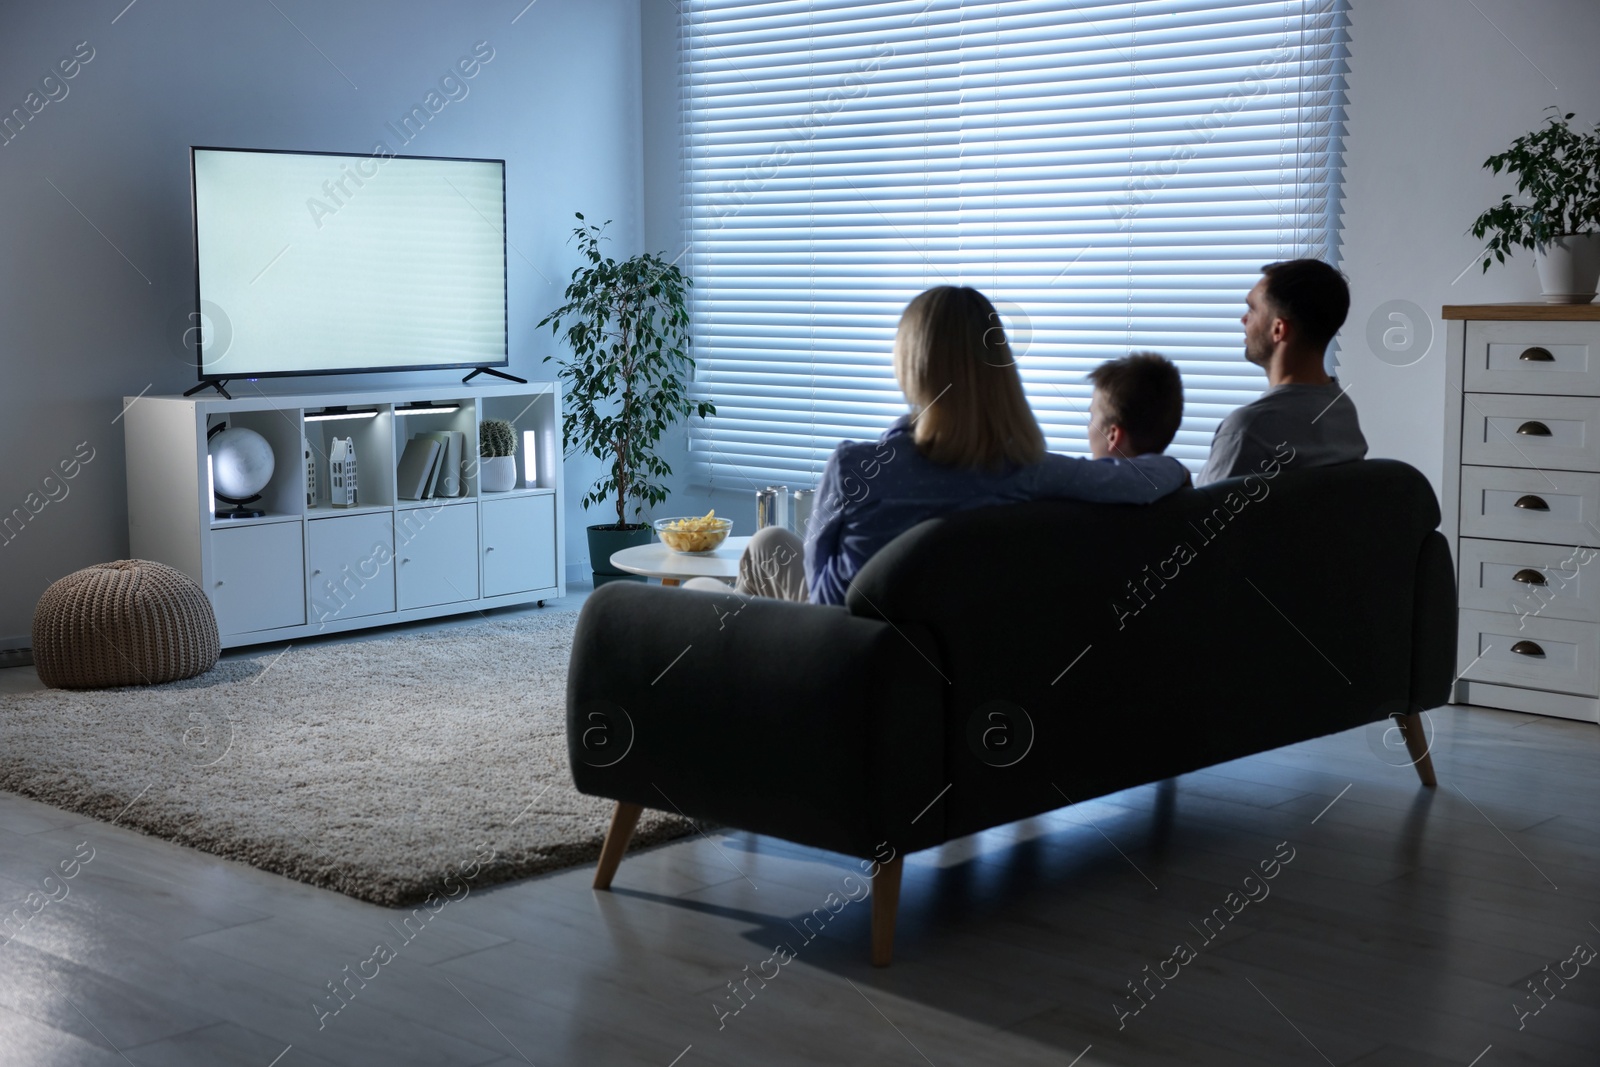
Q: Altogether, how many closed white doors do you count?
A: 4